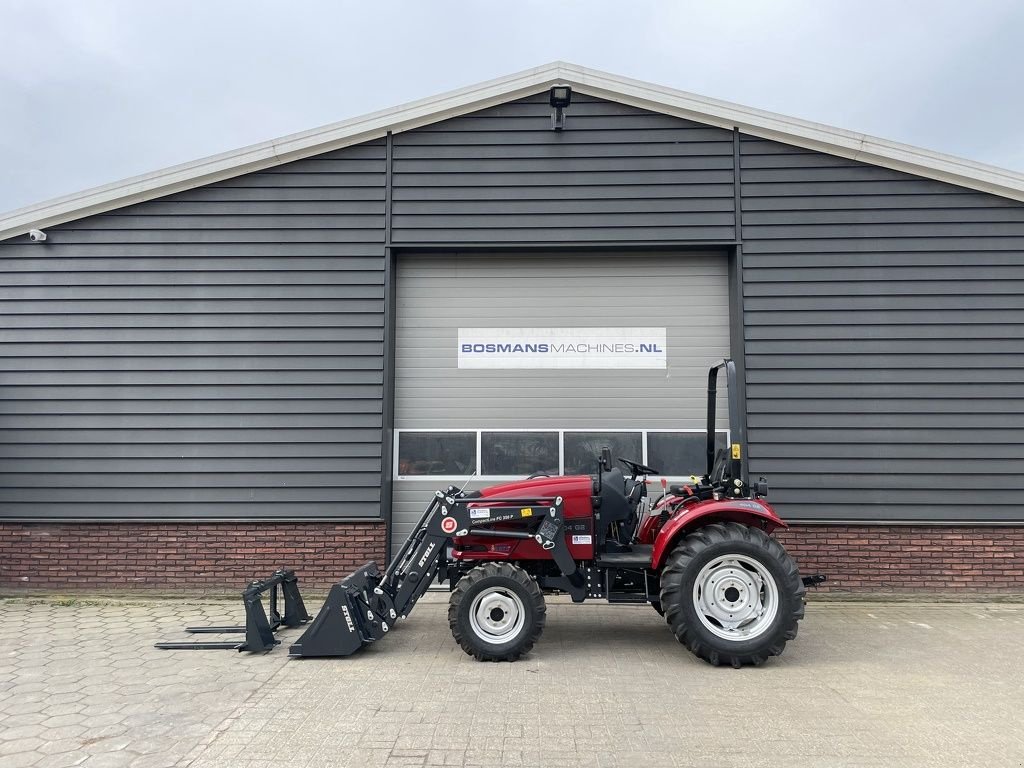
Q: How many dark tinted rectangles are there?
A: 4